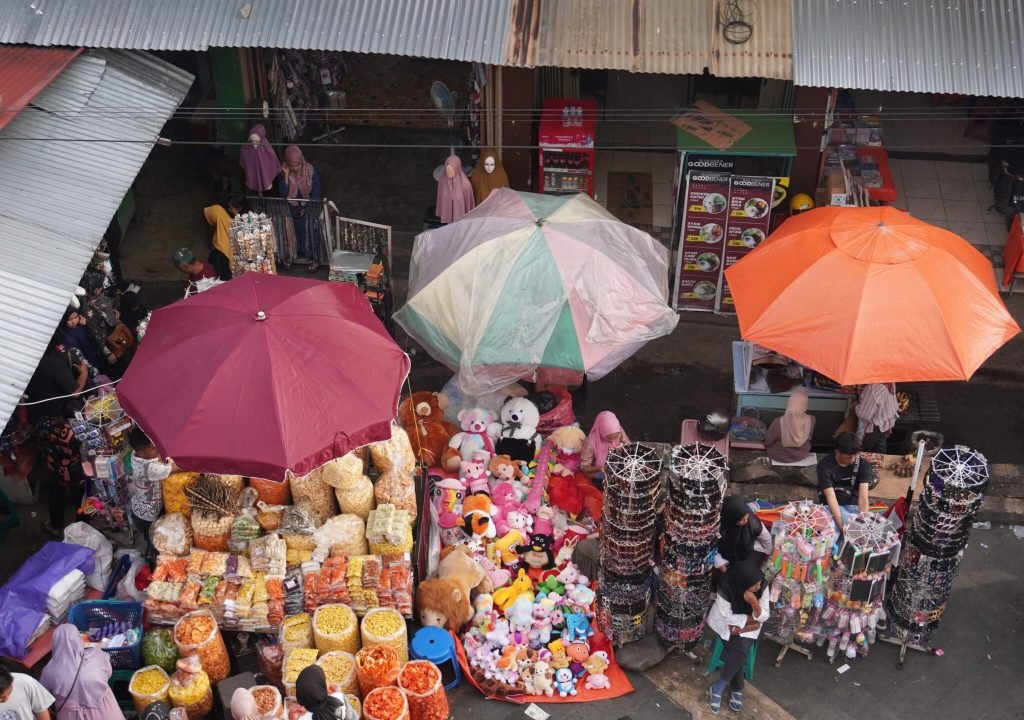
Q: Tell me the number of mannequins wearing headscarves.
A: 3